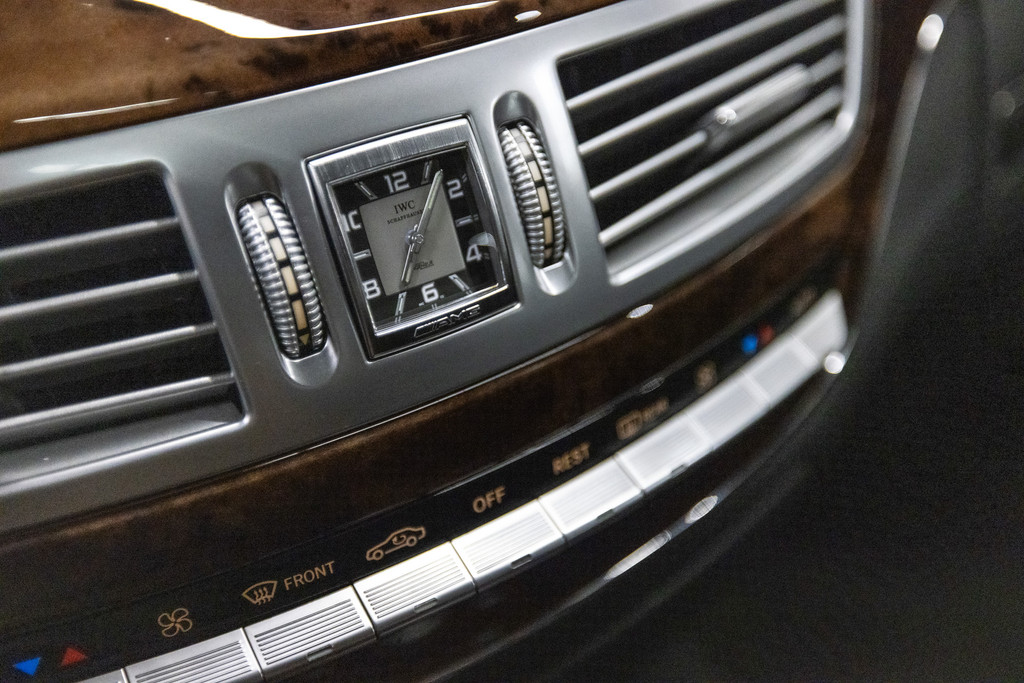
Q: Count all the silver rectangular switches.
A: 10